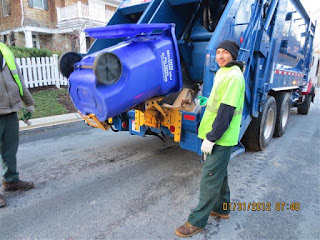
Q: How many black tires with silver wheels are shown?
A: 2